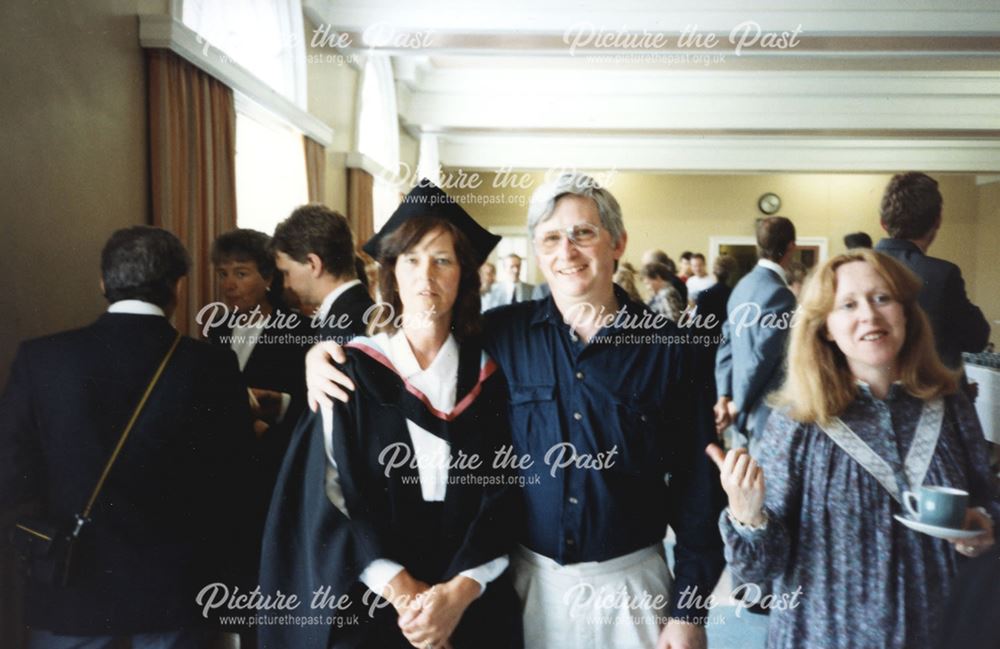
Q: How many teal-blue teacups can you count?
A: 1